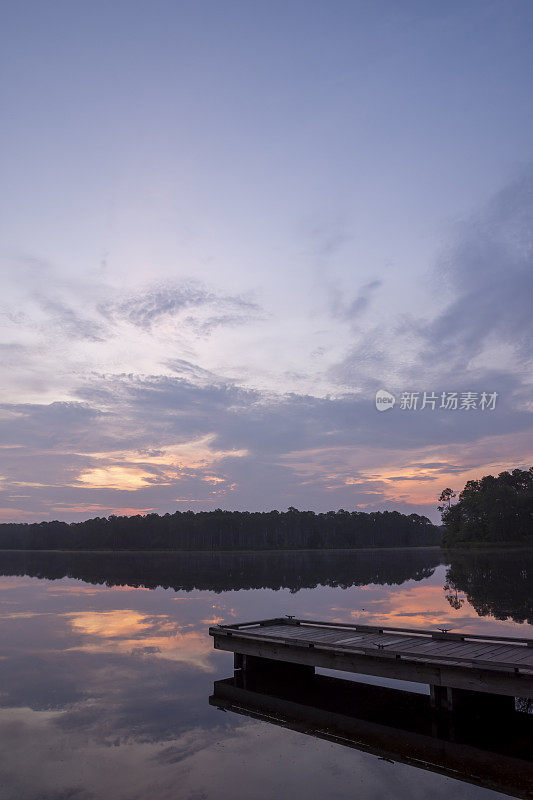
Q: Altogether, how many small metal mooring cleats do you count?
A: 4